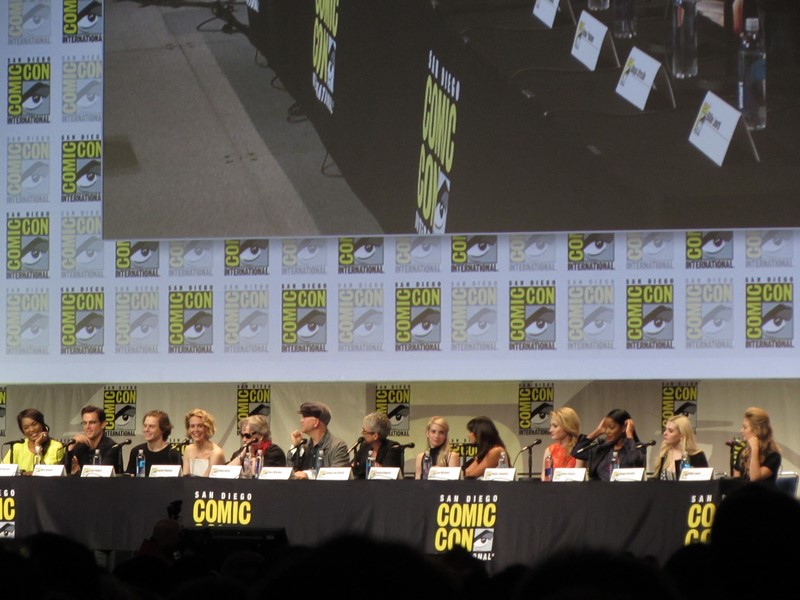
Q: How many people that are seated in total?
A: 13